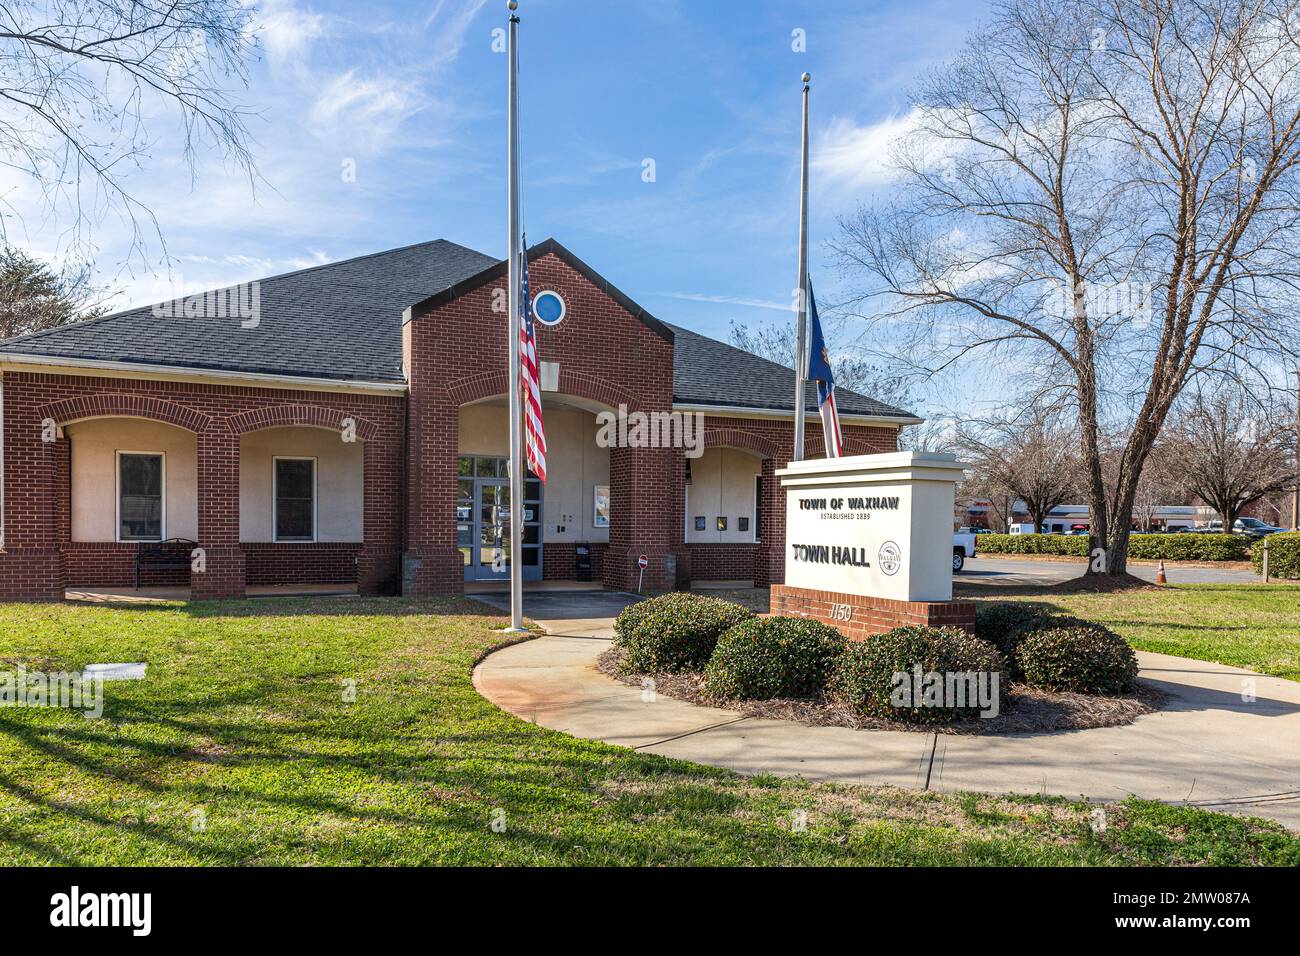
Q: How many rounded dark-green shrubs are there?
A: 5